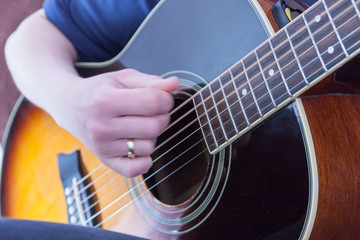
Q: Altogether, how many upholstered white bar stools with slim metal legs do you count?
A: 0